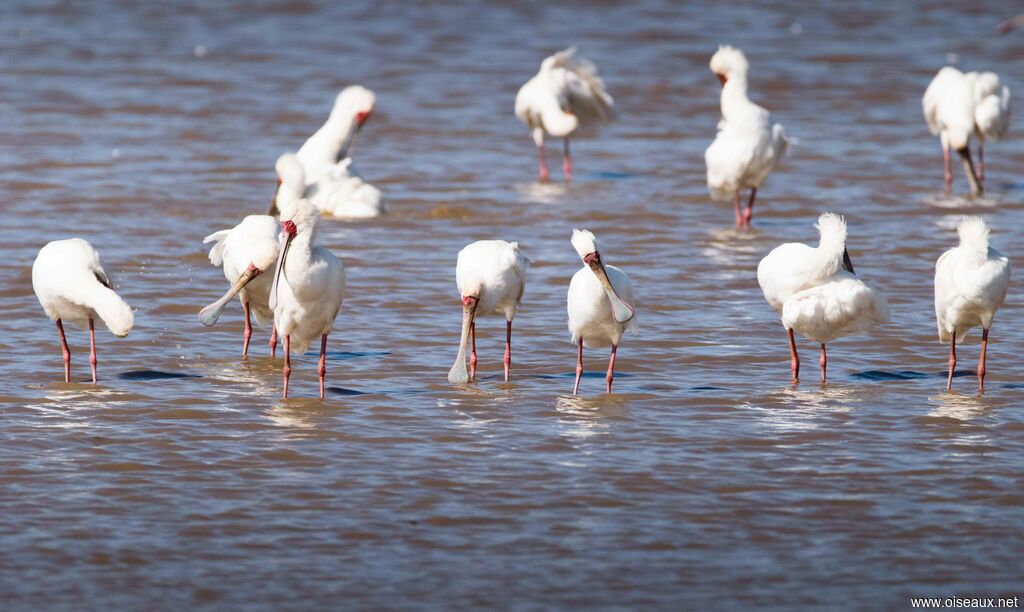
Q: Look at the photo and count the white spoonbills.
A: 12